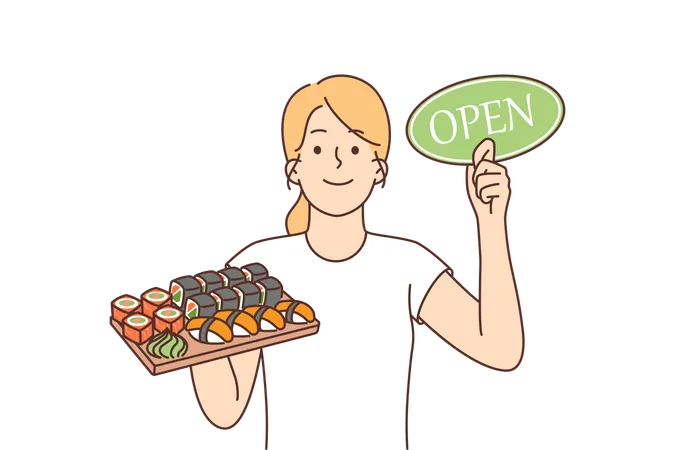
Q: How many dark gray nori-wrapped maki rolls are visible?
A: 8